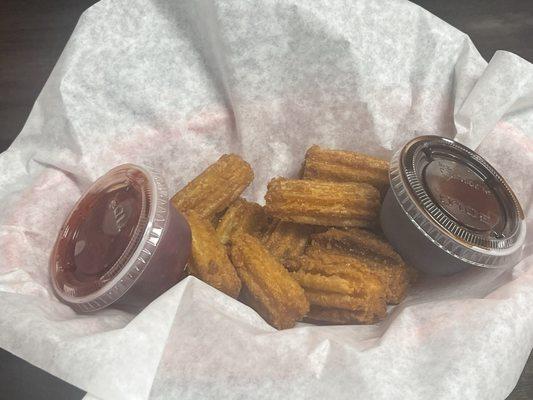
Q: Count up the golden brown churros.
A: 9